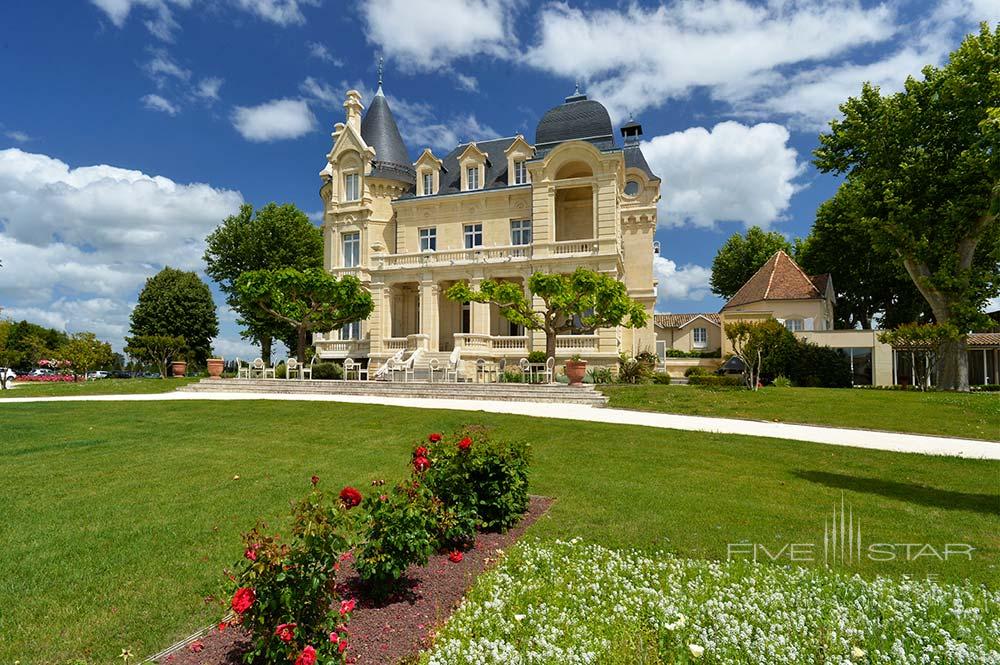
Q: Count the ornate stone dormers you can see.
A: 3